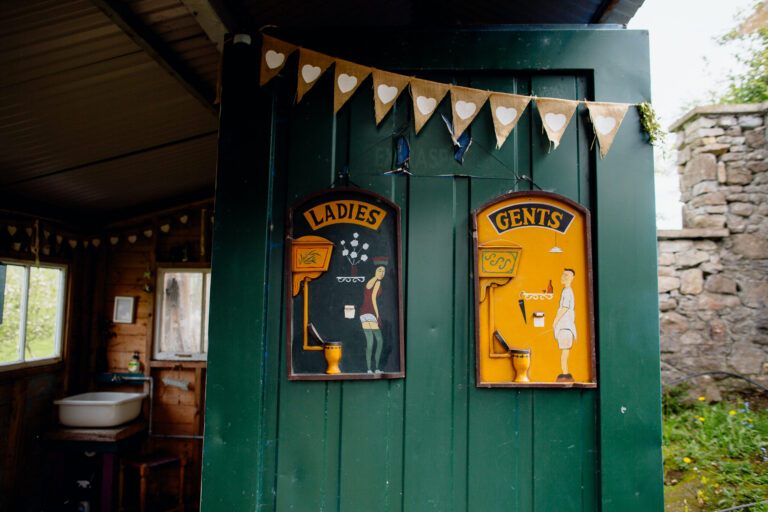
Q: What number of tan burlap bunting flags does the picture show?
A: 9